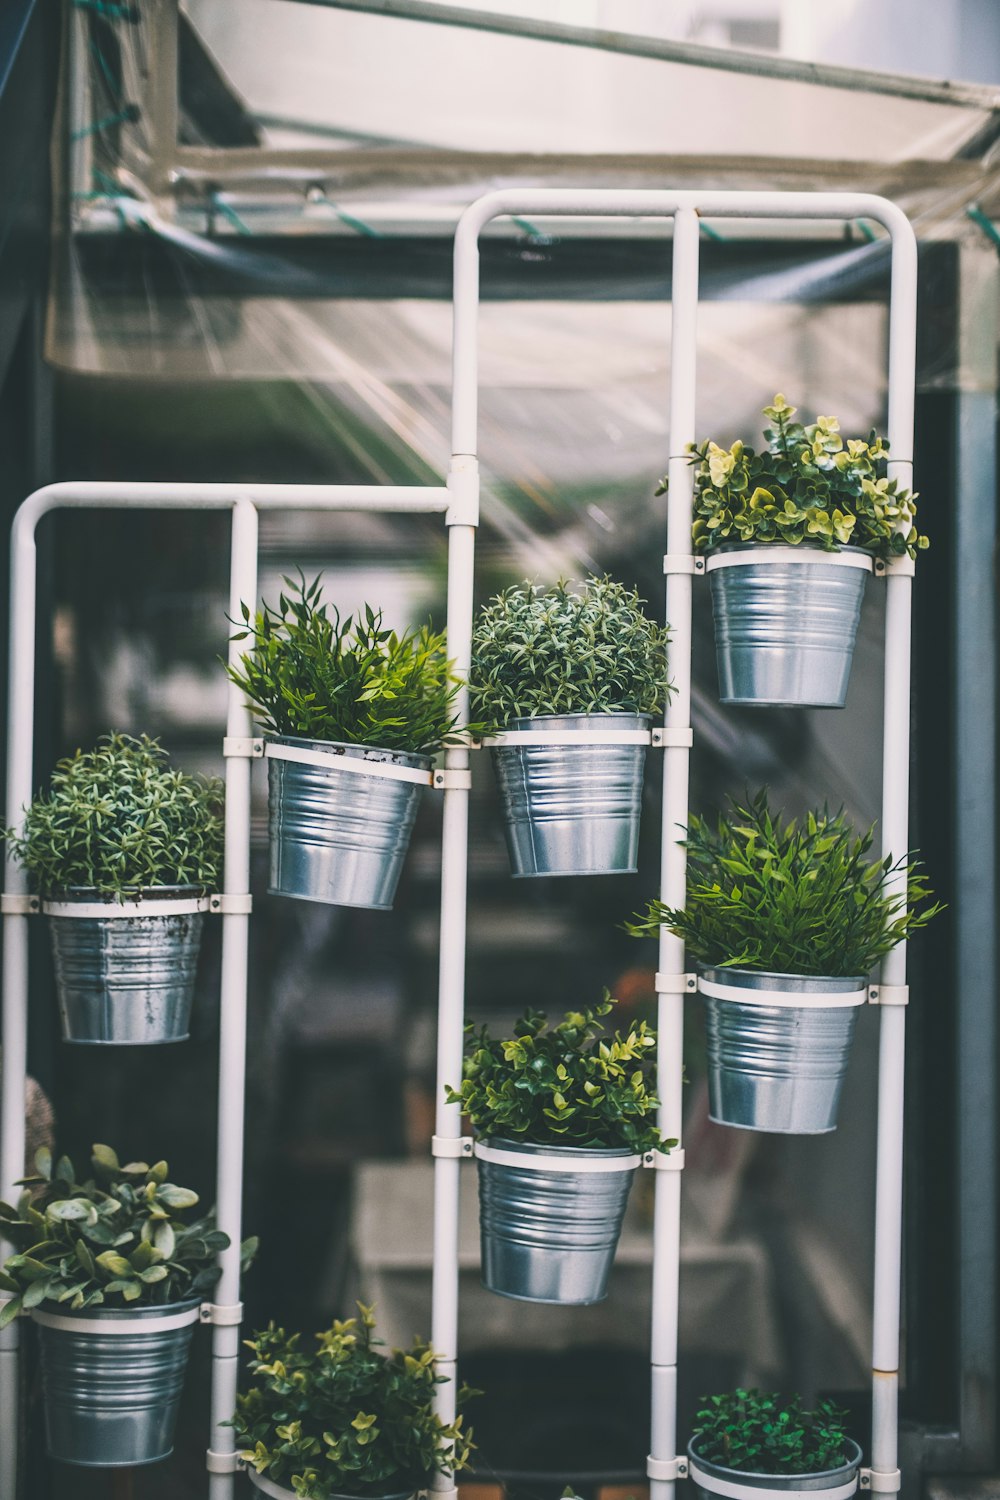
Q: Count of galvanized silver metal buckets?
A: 9